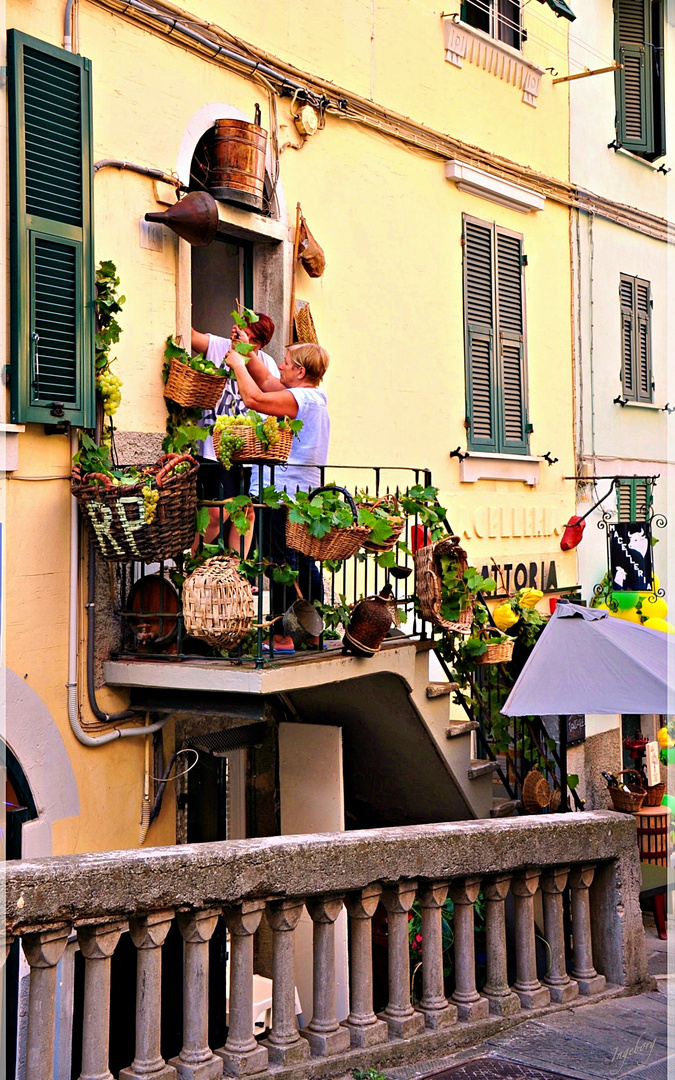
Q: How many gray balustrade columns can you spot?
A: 15